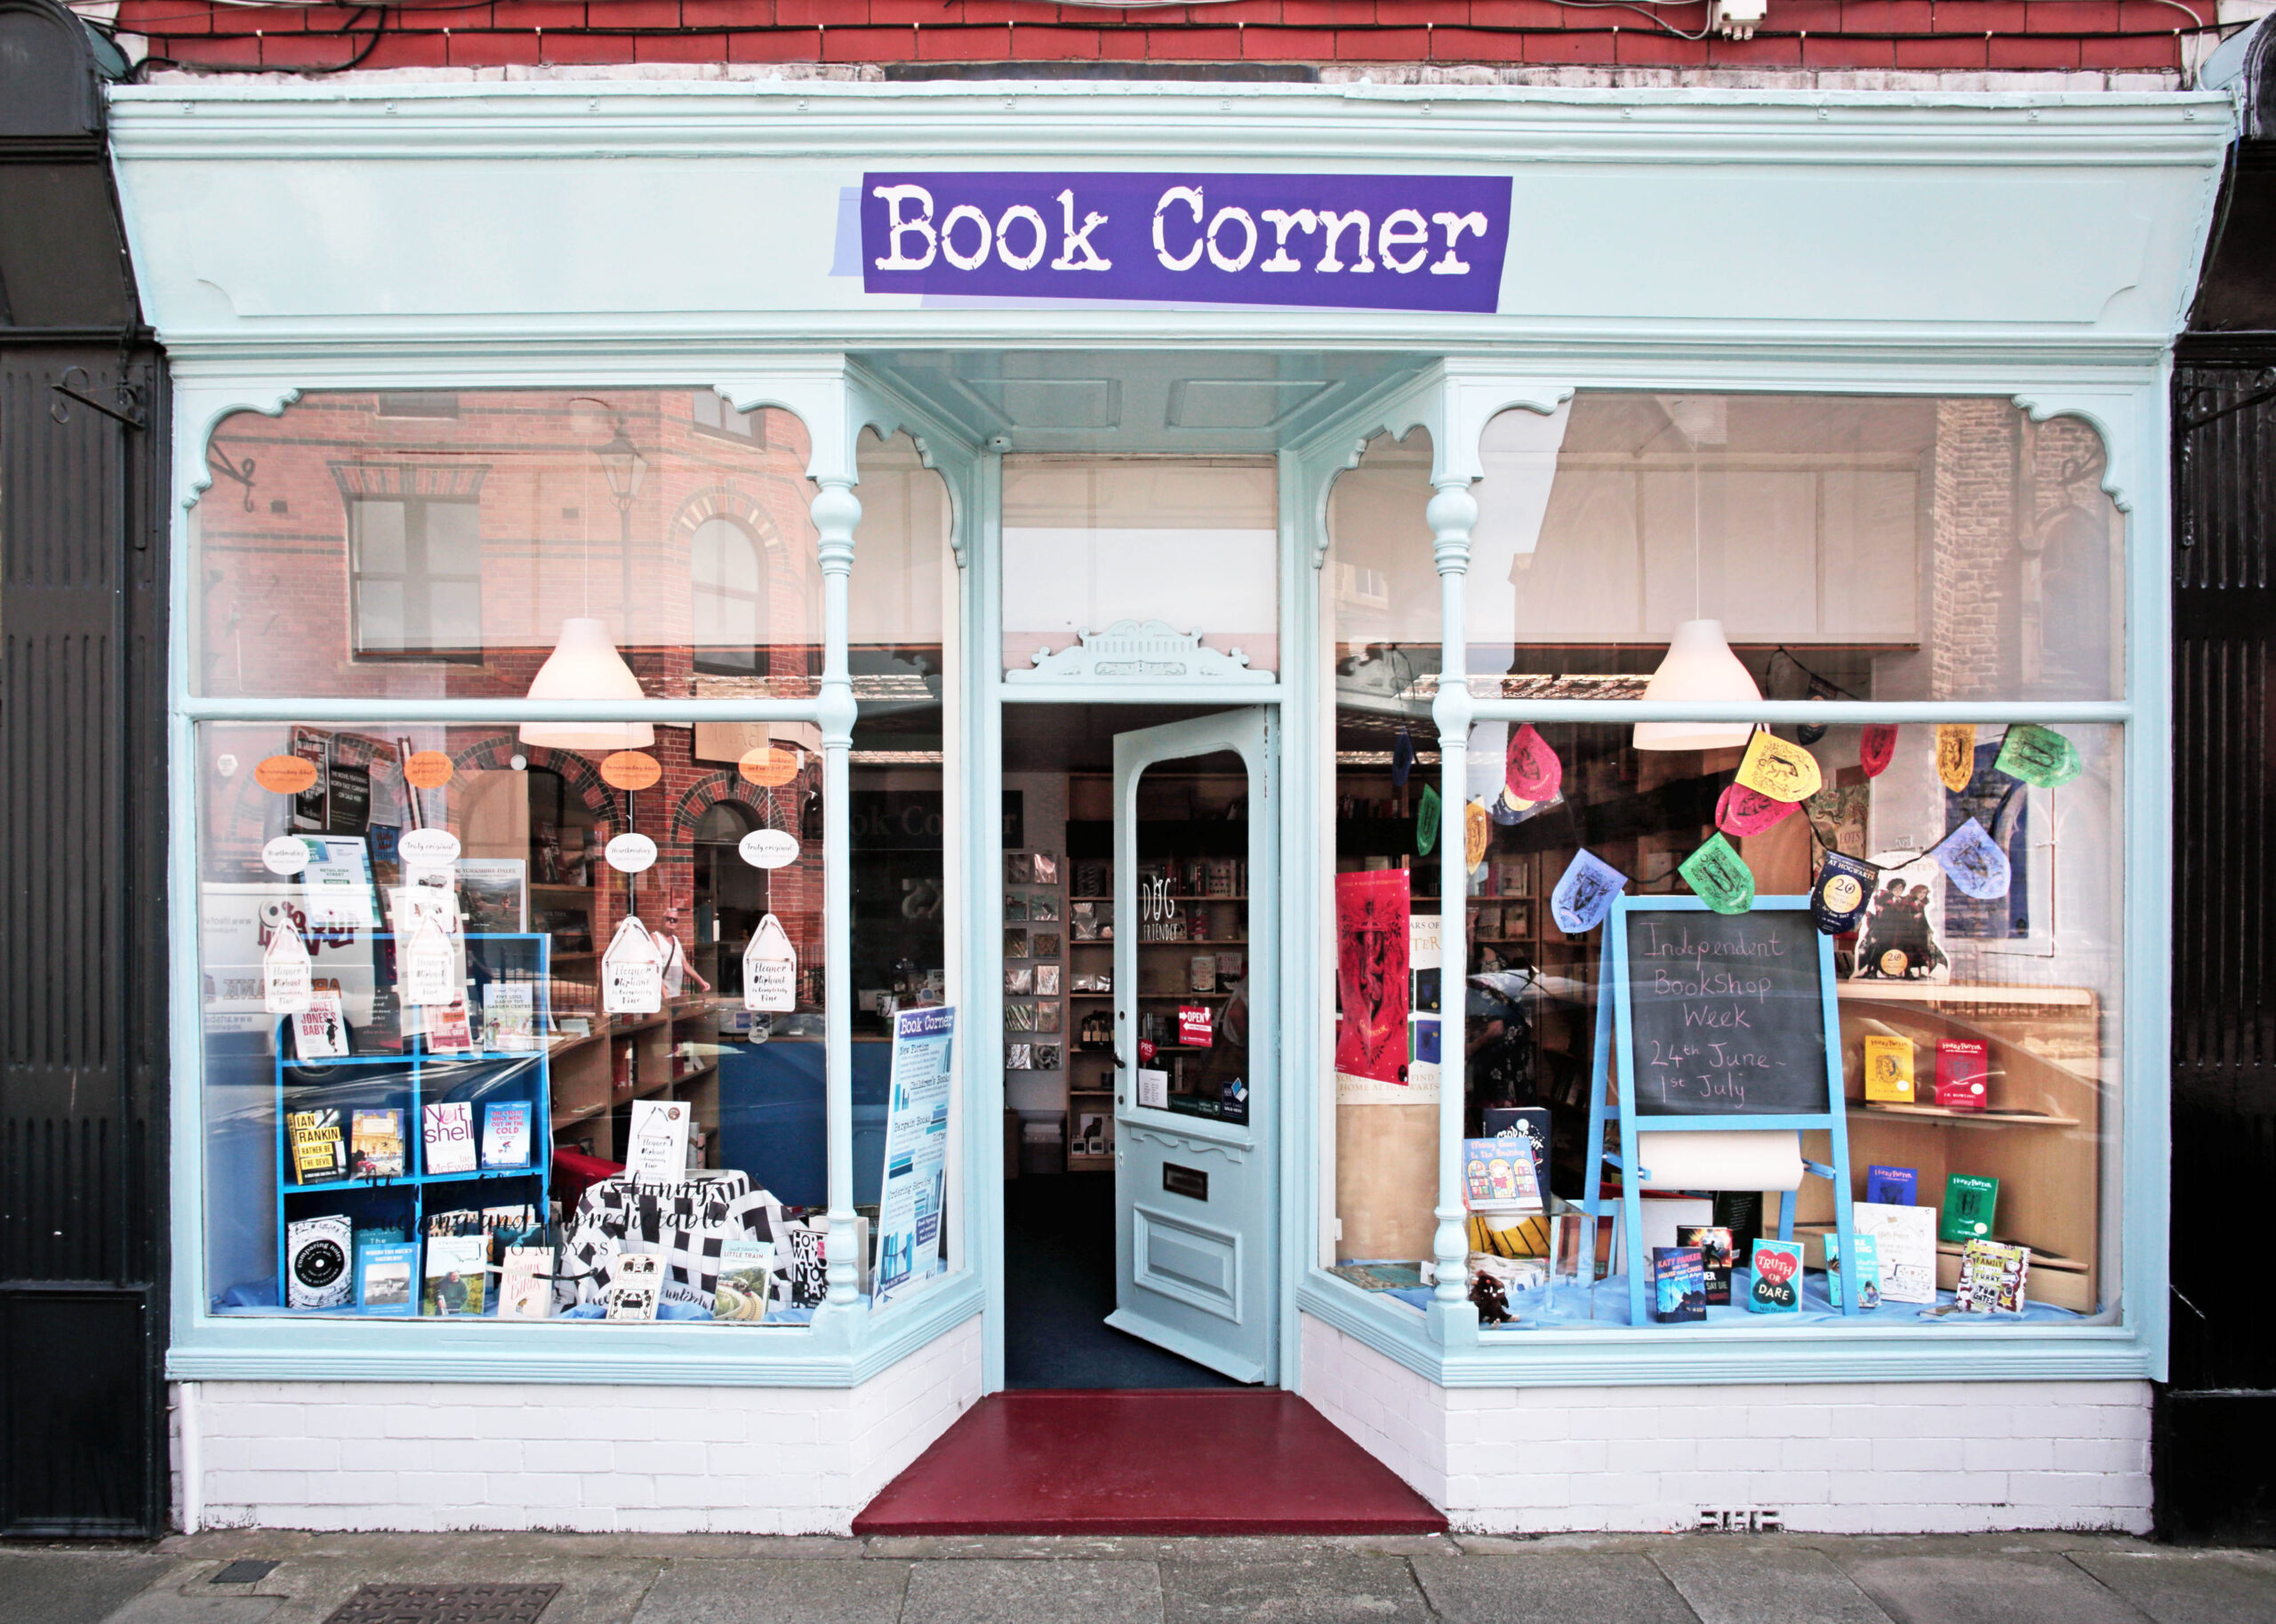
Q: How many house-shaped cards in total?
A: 4